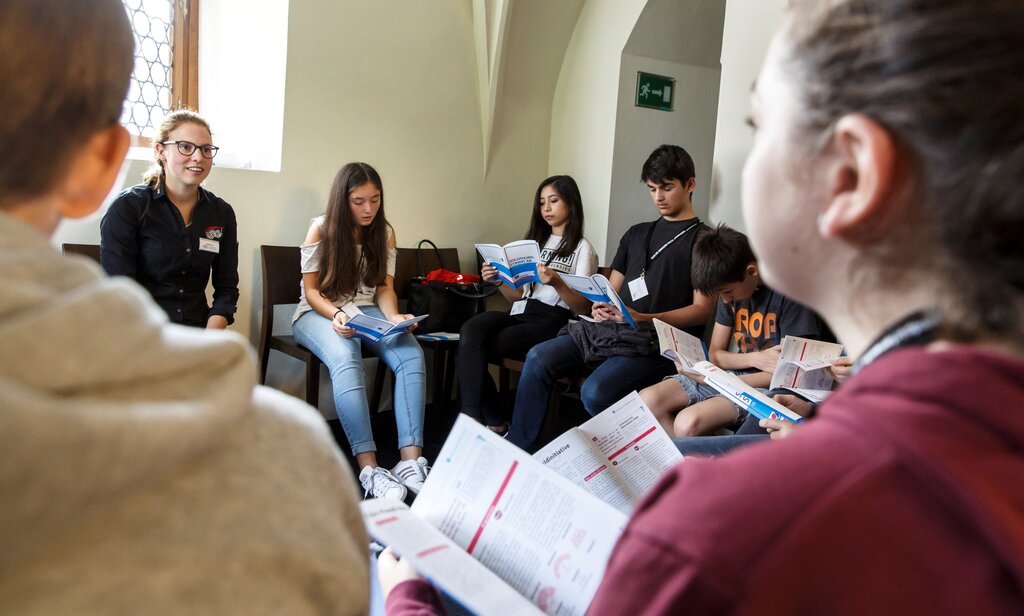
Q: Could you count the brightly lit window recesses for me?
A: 1